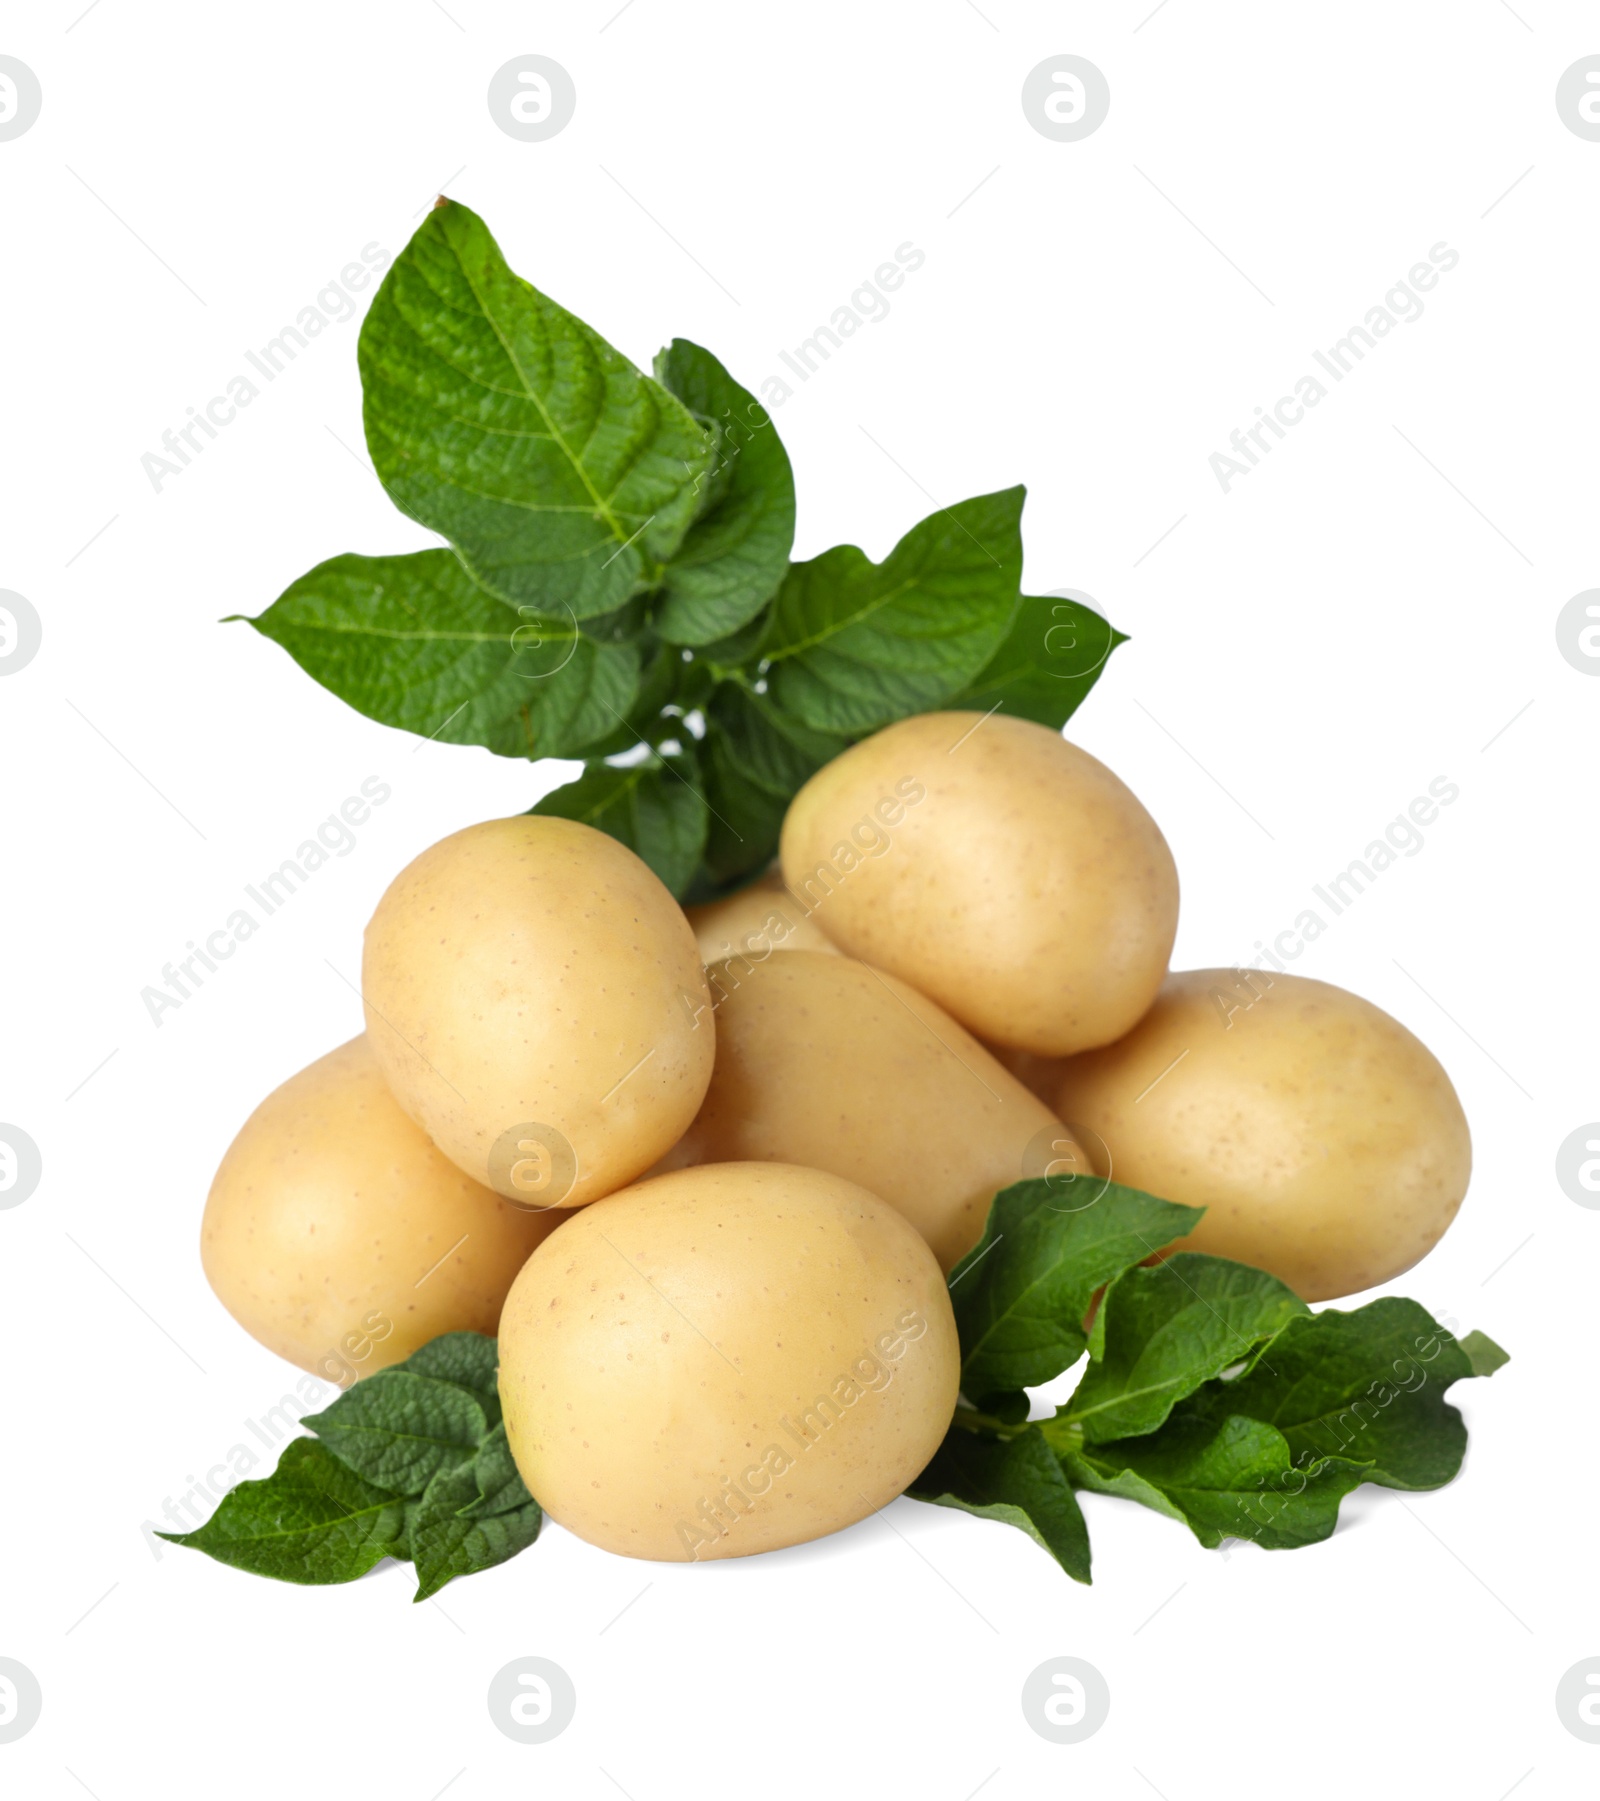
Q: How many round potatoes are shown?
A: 7